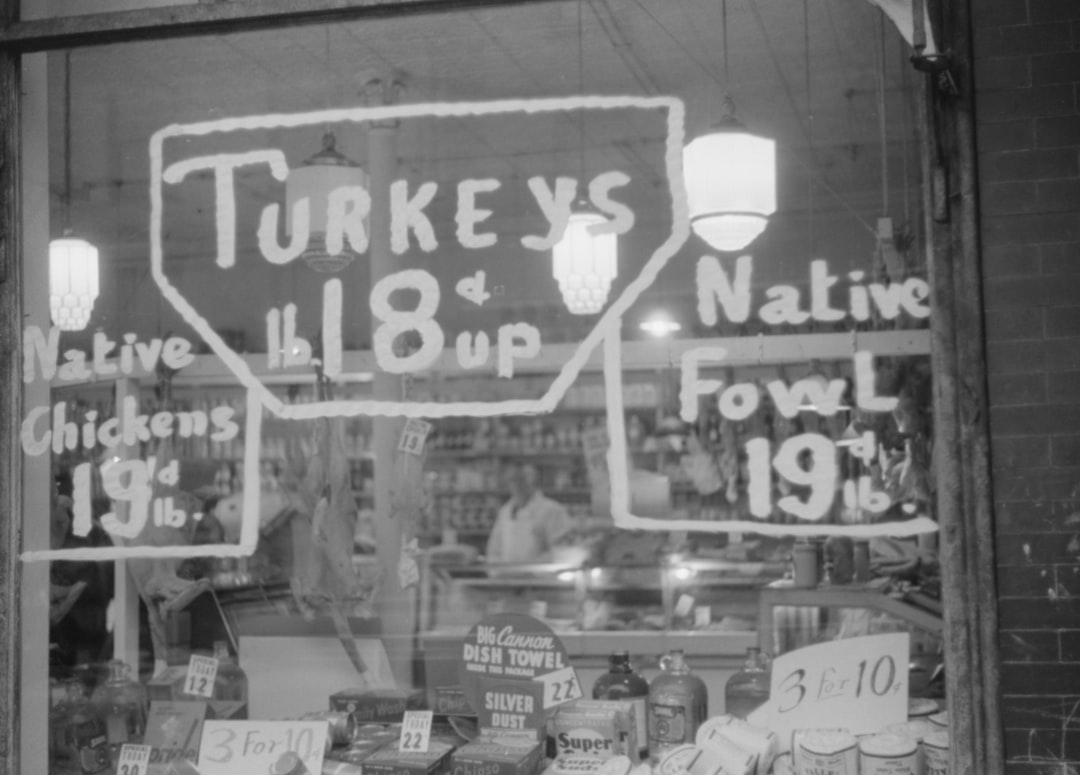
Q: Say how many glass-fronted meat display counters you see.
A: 1